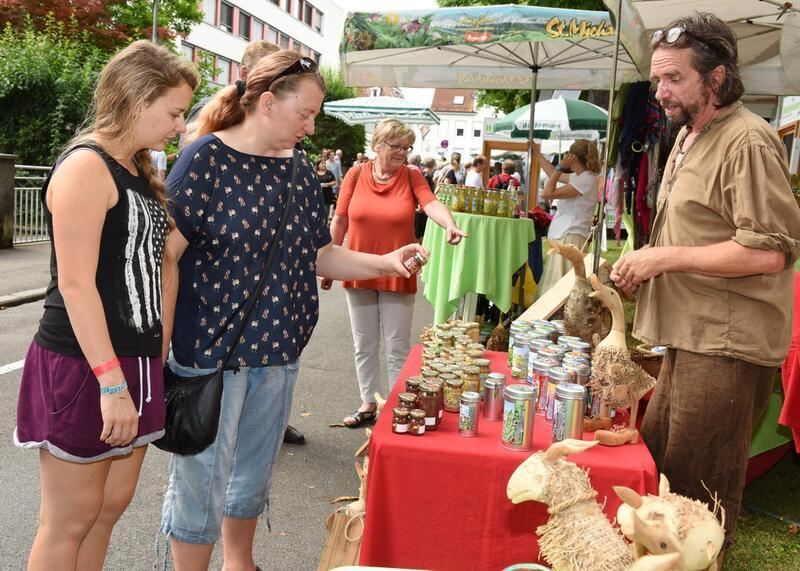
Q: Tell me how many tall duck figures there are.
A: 2